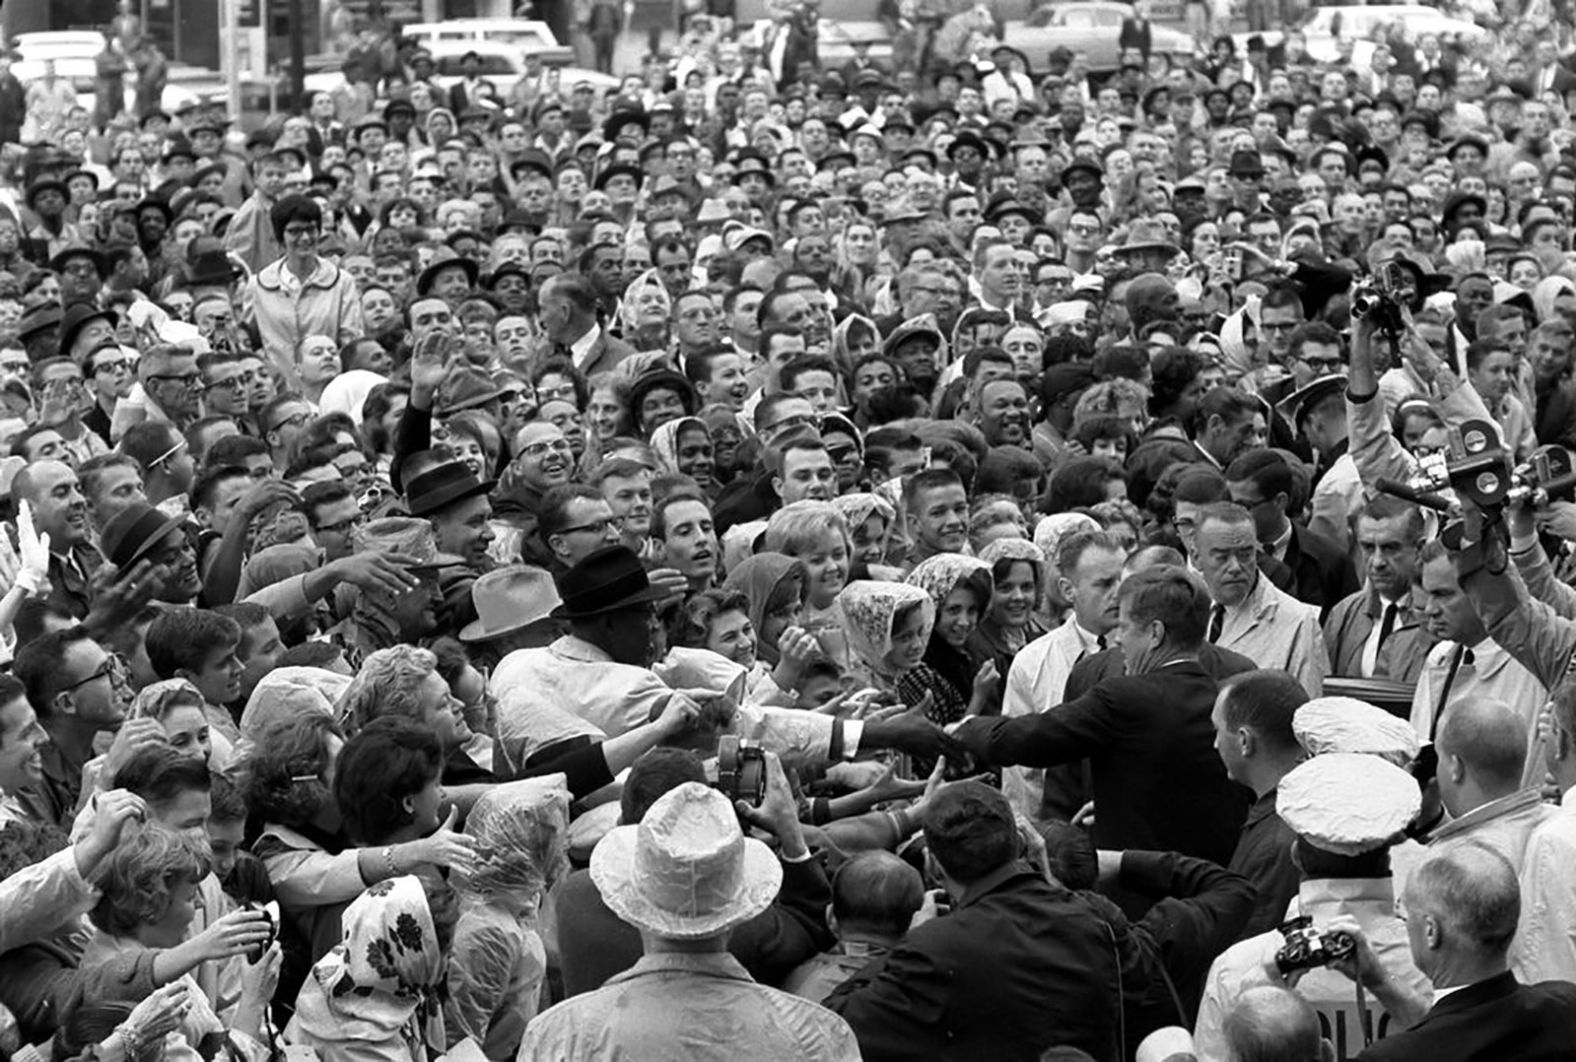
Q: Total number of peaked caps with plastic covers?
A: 2